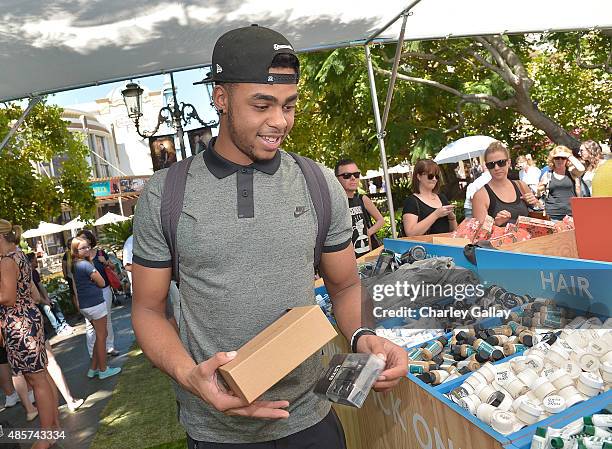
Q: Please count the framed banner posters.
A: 2